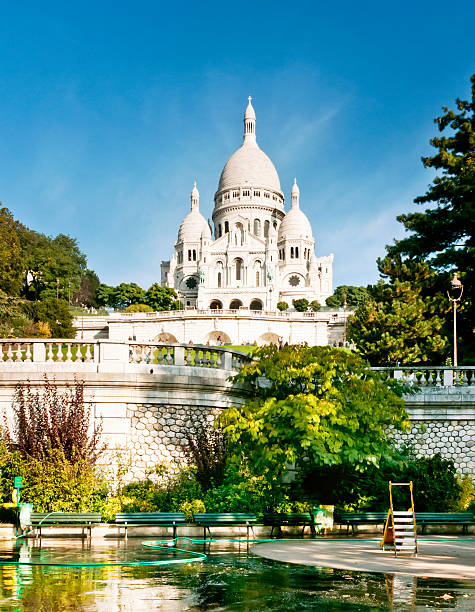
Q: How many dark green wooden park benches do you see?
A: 6